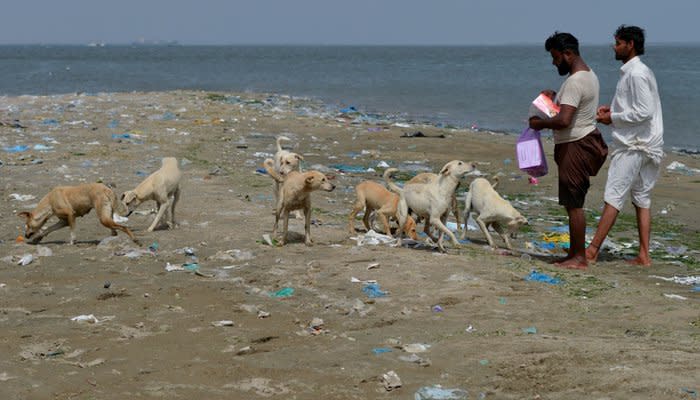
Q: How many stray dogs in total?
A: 8